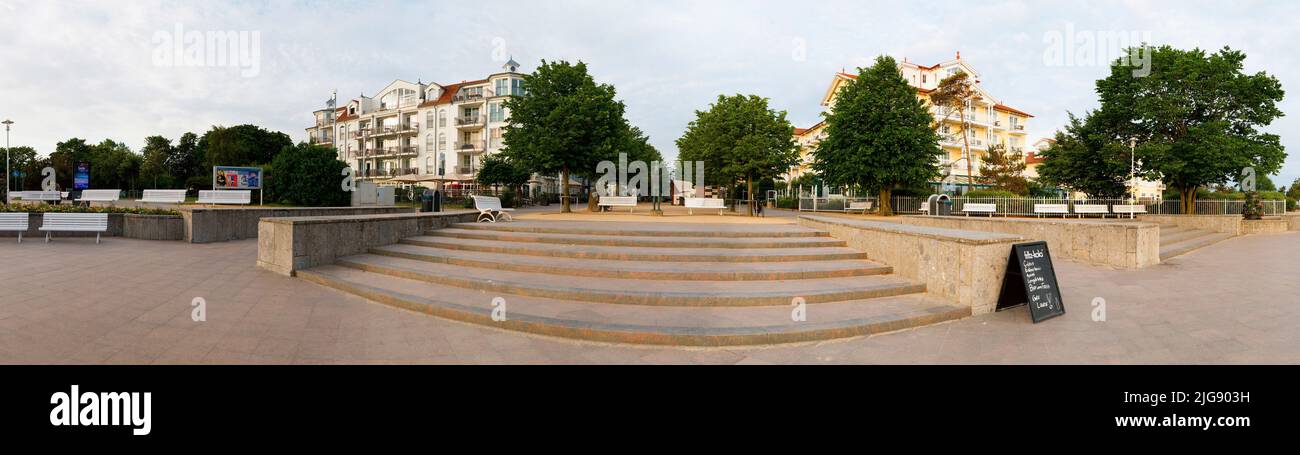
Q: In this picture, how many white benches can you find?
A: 15